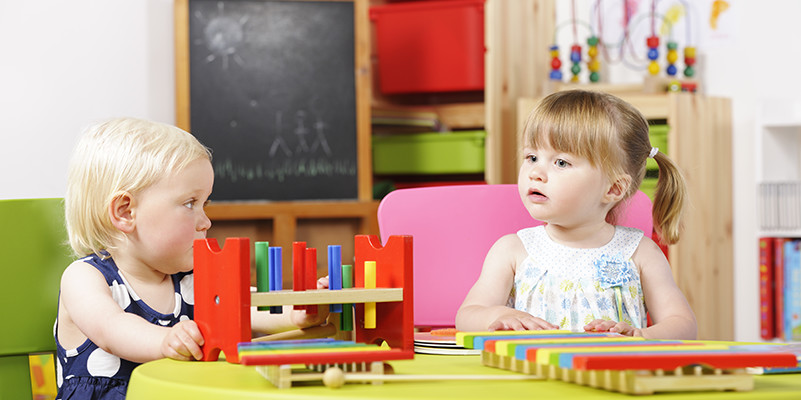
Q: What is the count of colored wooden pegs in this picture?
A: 7